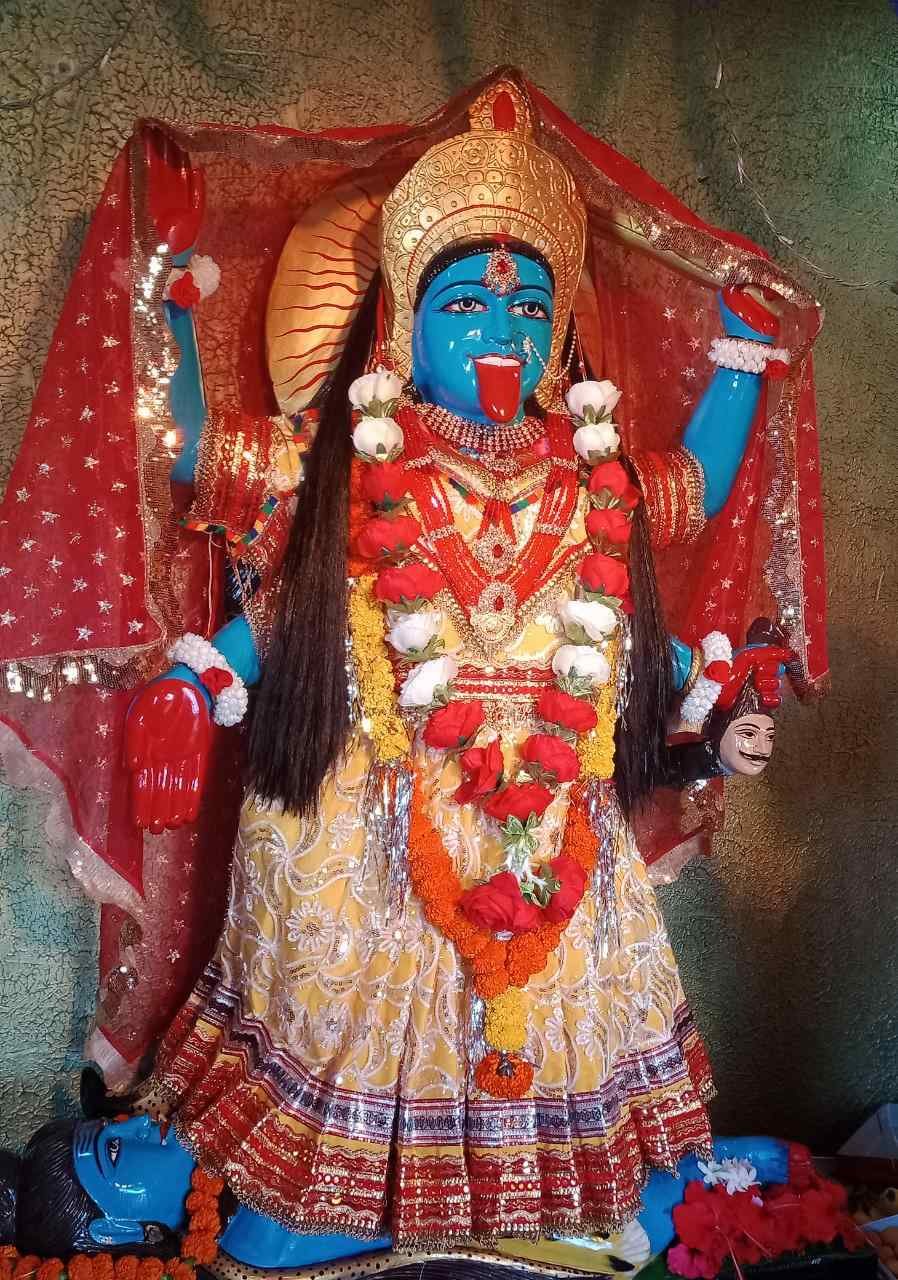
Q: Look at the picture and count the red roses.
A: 13